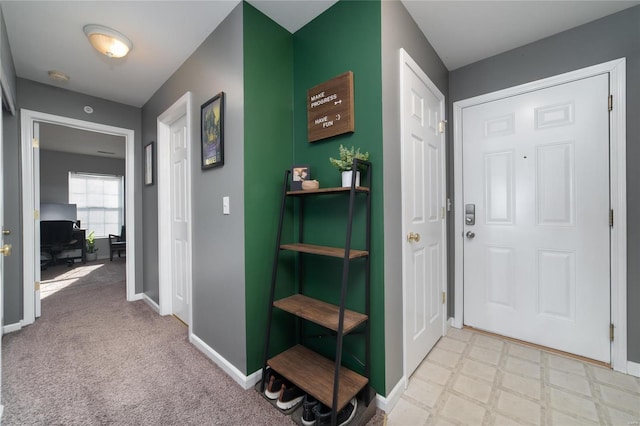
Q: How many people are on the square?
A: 0